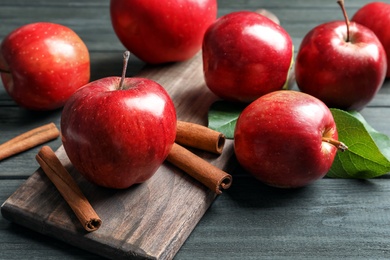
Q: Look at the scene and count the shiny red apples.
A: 7